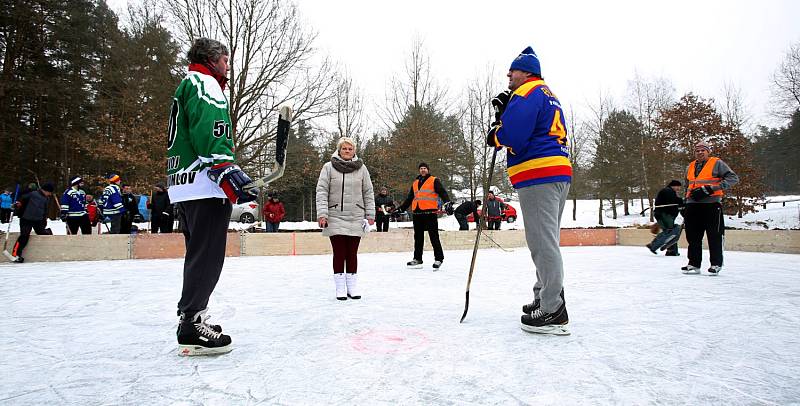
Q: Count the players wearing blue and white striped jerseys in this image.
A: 2